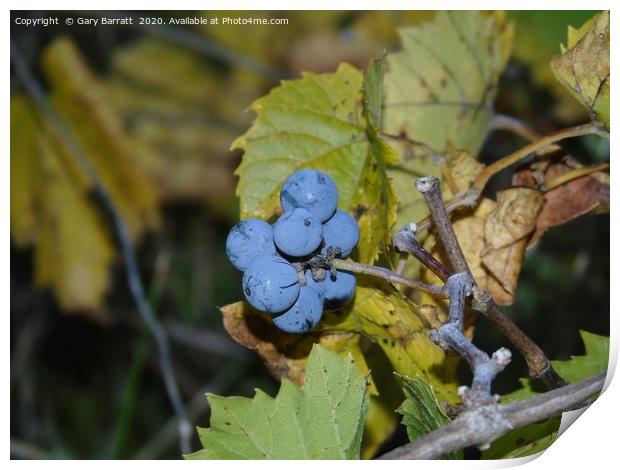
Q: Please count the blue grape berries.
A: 7